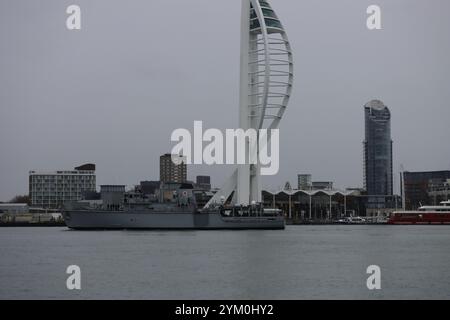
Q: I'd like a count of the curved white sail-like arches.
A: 2